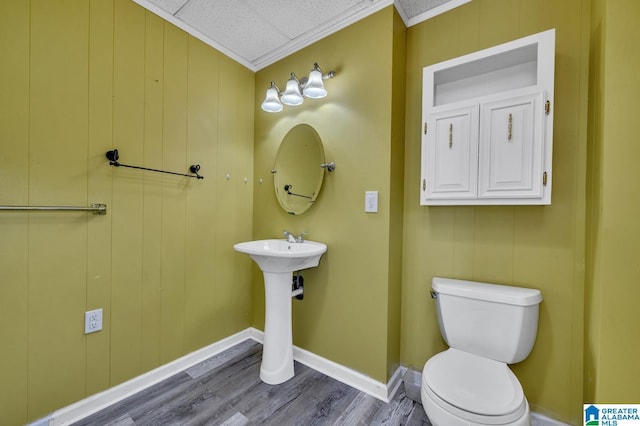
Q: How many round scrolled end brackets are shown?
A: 2